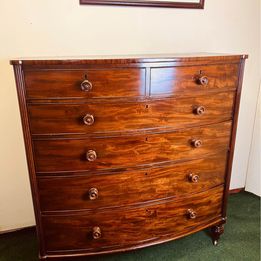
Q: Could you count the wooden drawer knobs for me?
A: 10